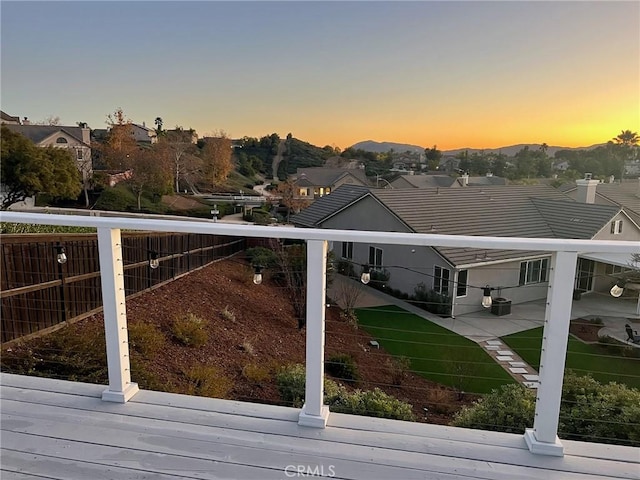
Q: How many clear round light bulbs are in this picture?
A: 6